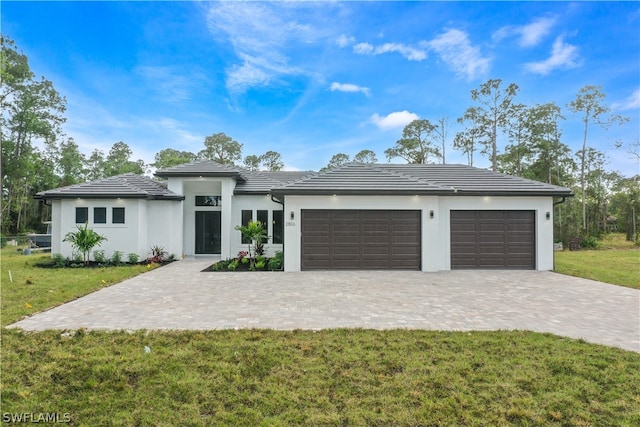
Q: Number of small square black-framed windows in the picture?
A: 3